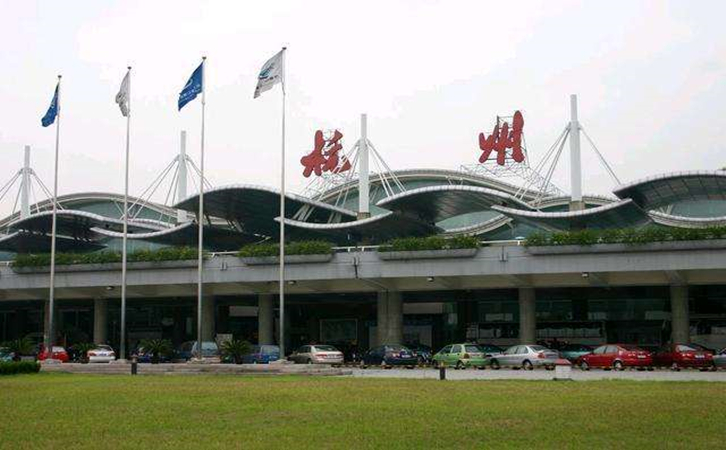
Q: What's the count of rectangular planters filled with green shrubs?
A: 4